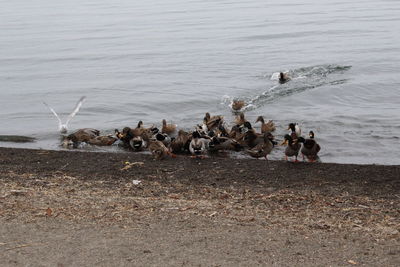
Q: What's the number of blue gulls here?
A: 0